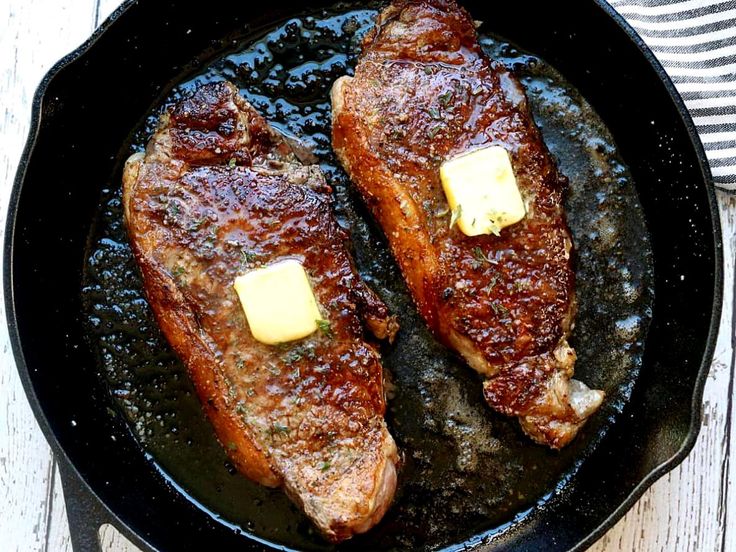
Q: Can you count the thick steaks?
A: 2